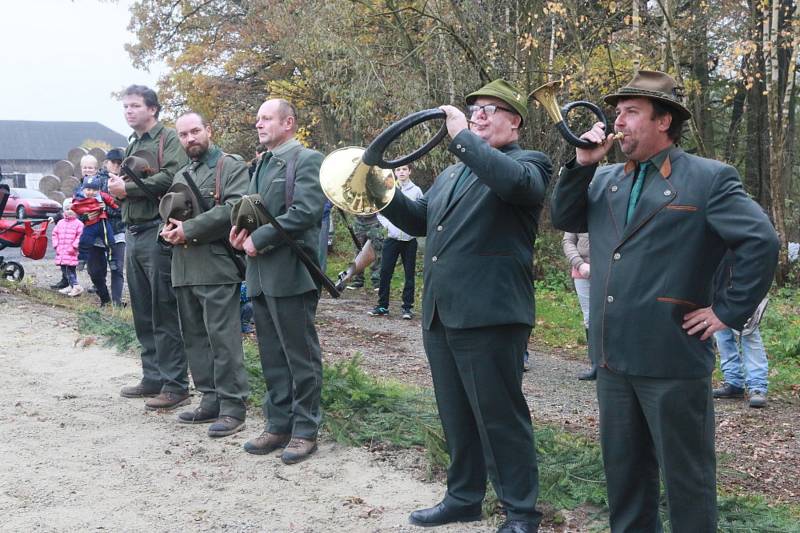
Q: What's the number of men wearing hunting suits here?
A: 5